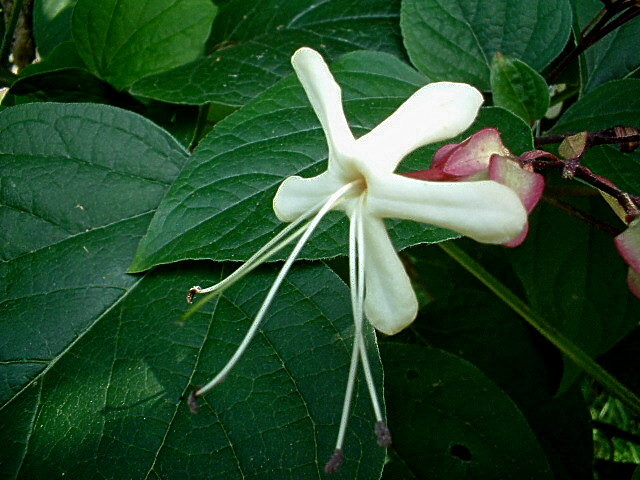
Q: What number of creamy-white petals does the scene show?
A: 5